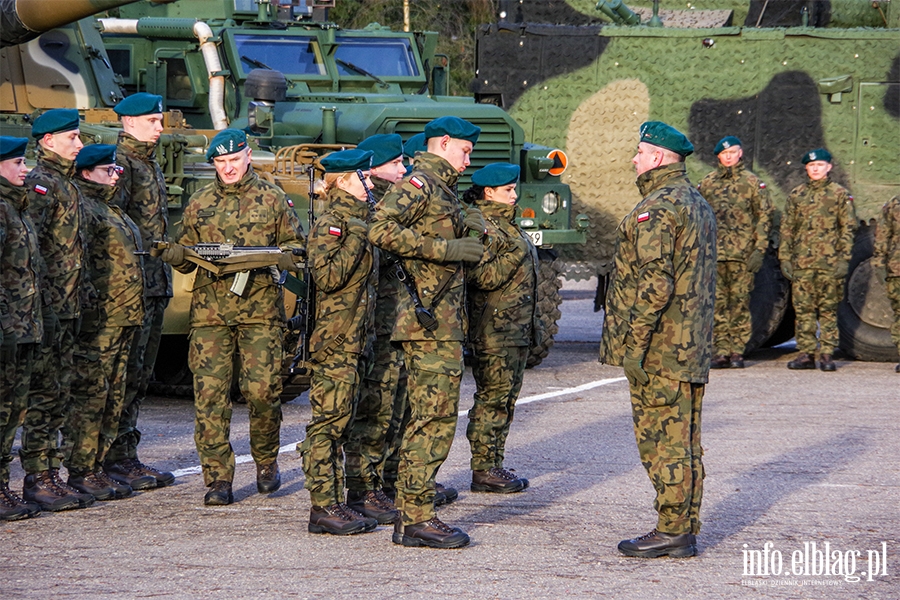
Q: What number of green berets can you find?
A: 13